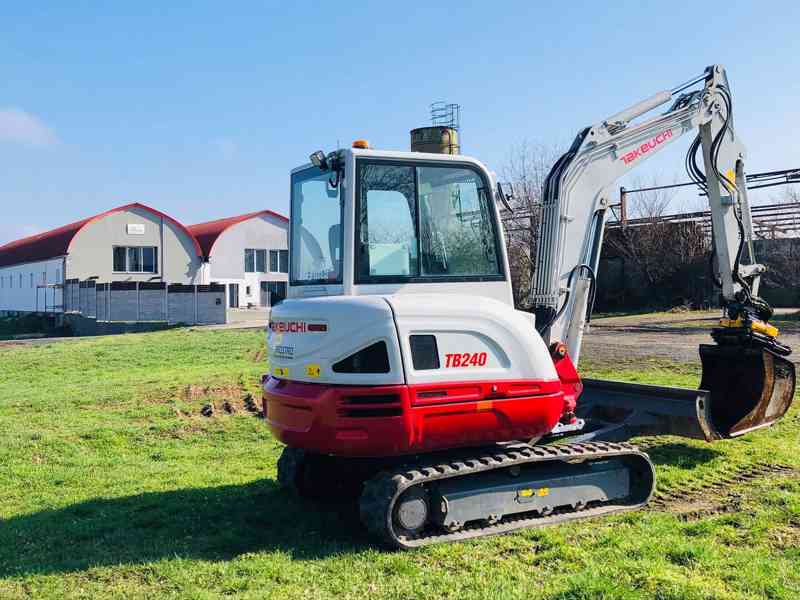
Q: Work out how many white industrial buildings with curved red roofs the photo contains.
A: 2